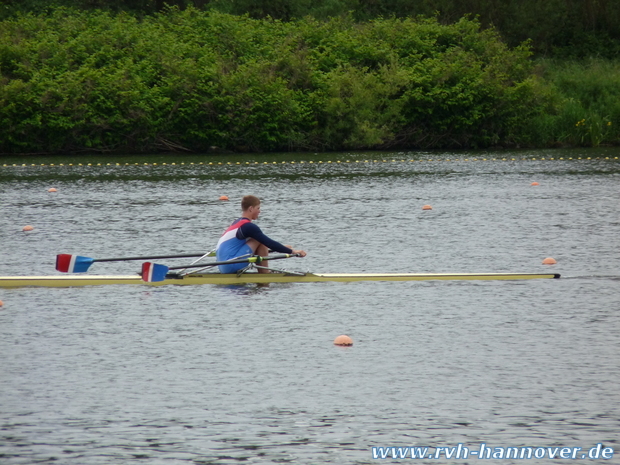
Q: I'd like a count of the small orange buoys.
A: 8